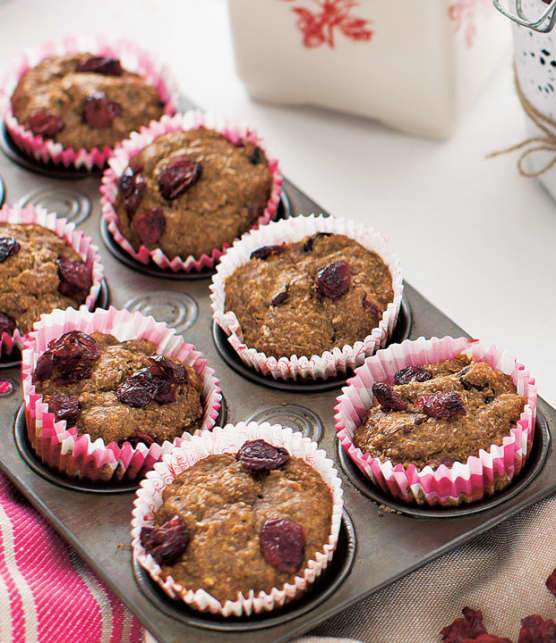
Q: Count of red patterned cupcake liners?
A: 2